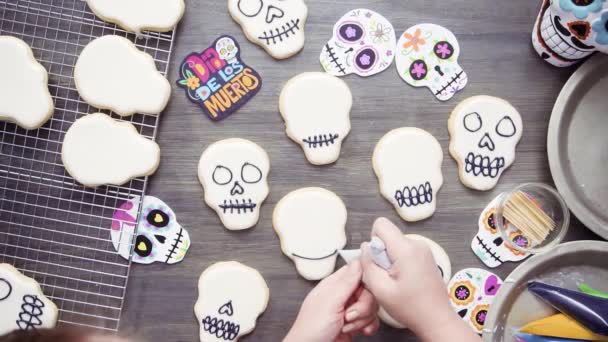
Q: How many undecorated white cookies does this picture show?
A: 4